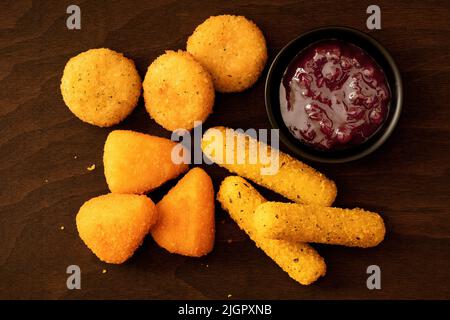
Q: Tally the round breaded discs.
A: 3